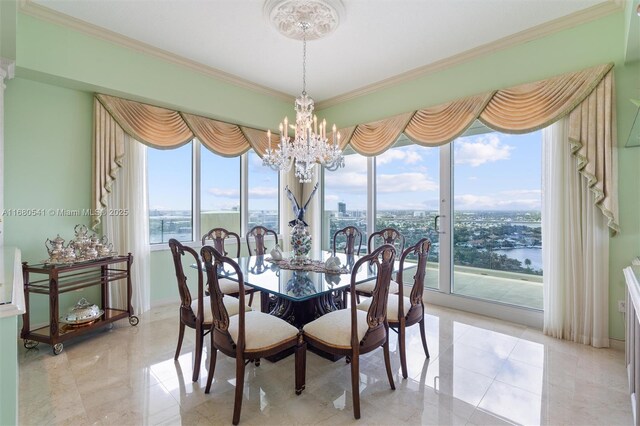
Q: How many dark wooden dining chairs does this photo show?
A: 8